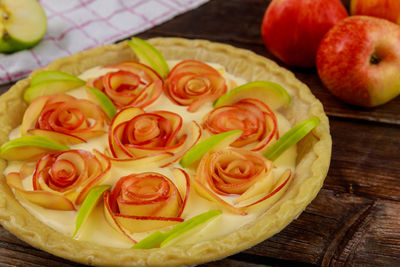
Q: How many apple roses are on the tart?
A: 8